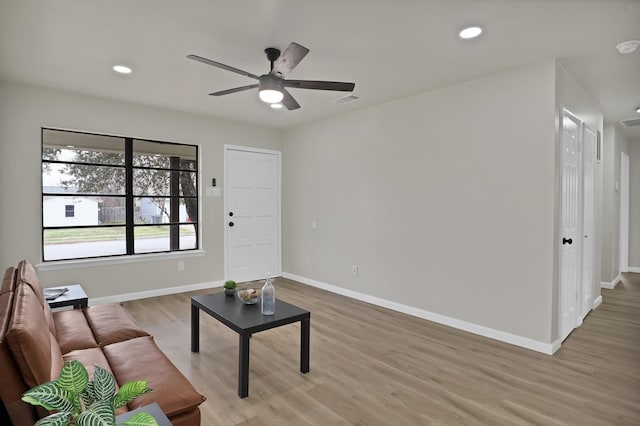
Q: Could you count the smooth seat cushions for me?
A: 4